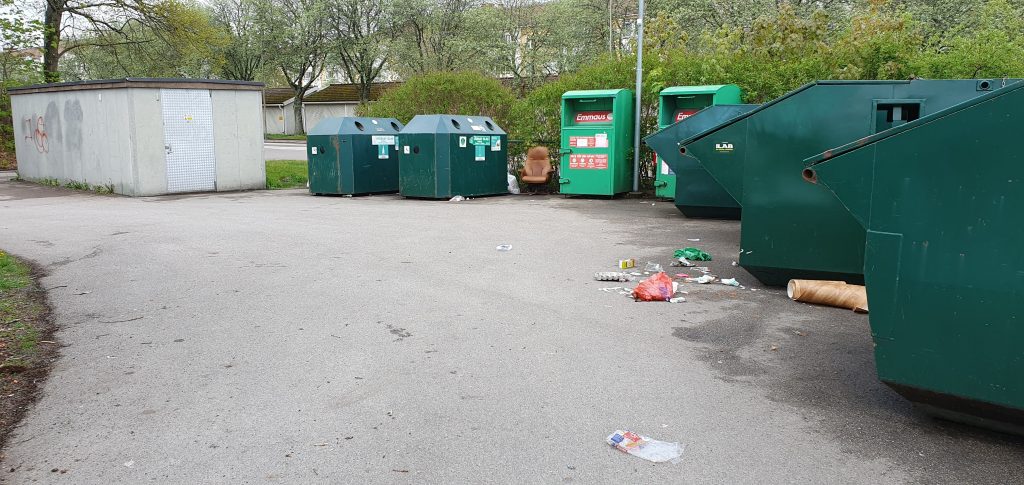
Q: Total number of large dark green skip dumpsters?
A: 3